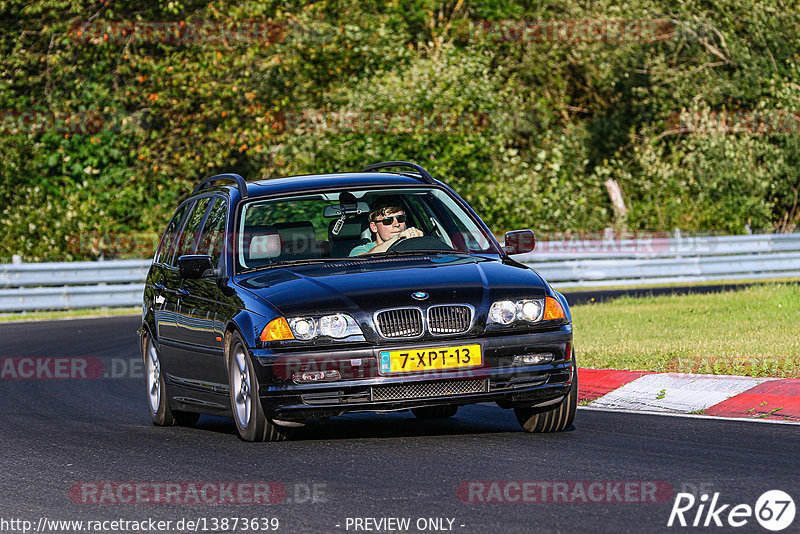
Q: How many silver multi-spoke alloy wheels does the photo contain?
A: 2